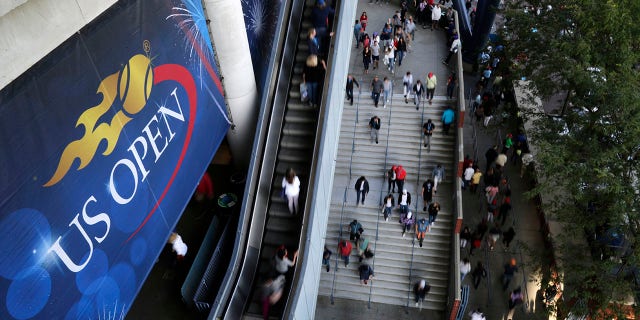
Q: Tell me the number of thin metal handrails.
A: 3